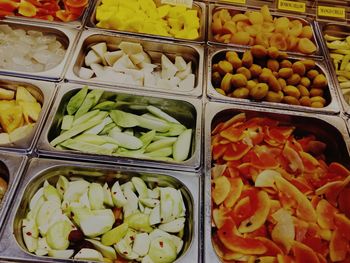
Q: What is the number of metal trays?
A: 12